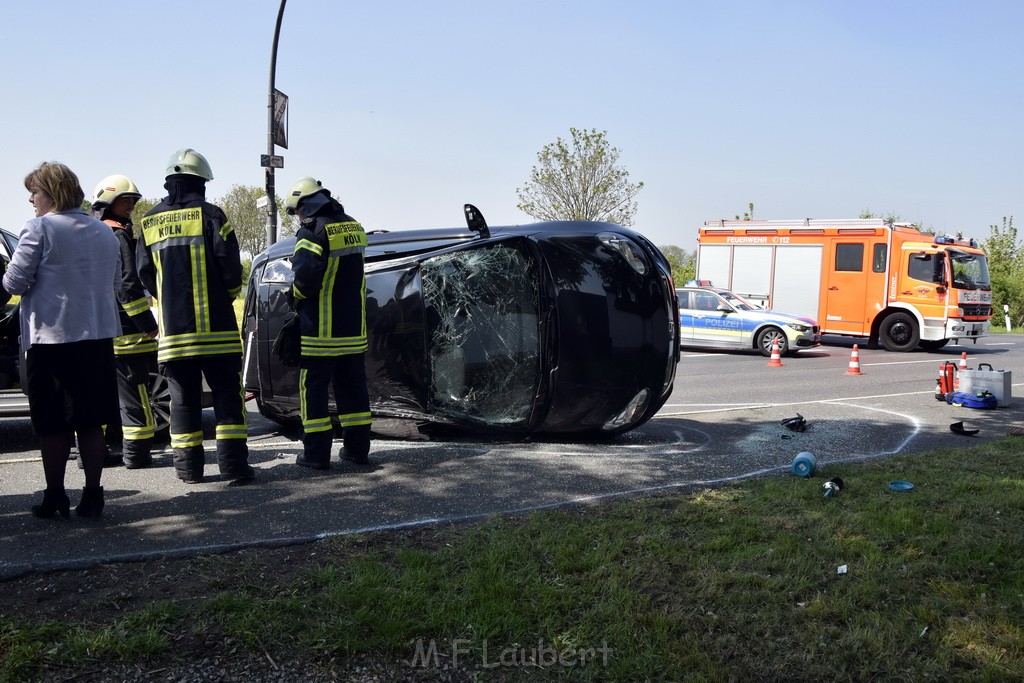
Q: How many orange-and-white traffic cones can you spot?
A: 3